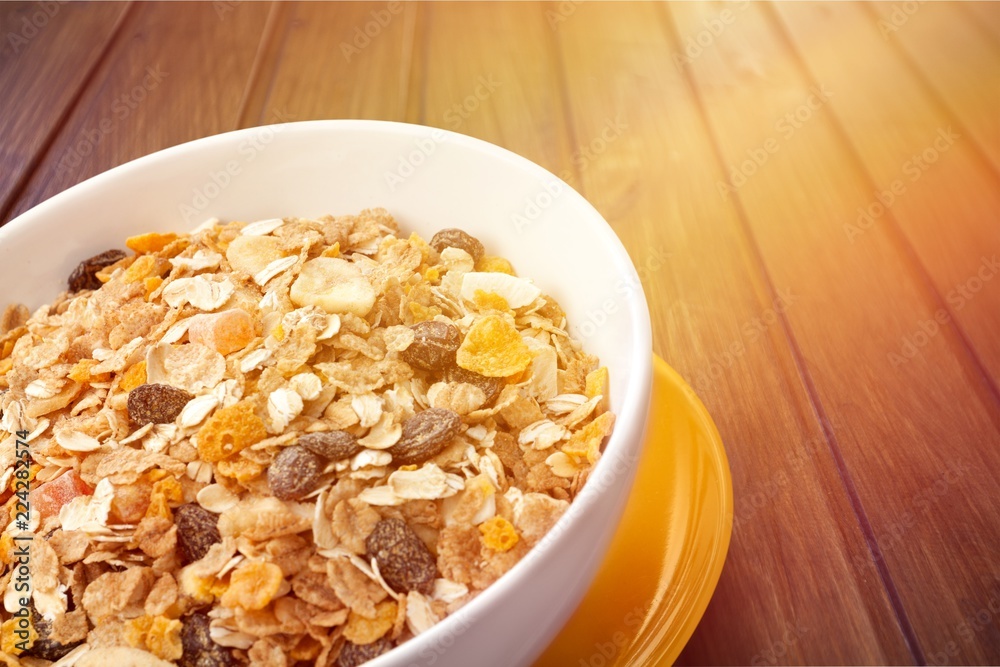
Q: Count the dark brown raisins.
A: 13